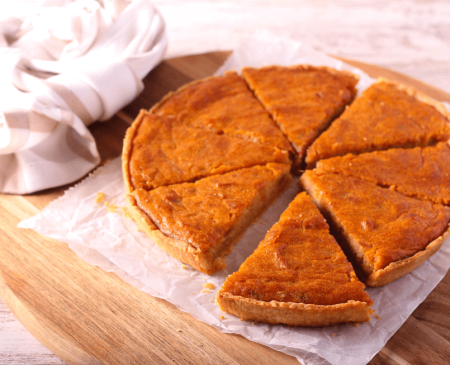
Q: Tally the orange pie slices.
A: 8